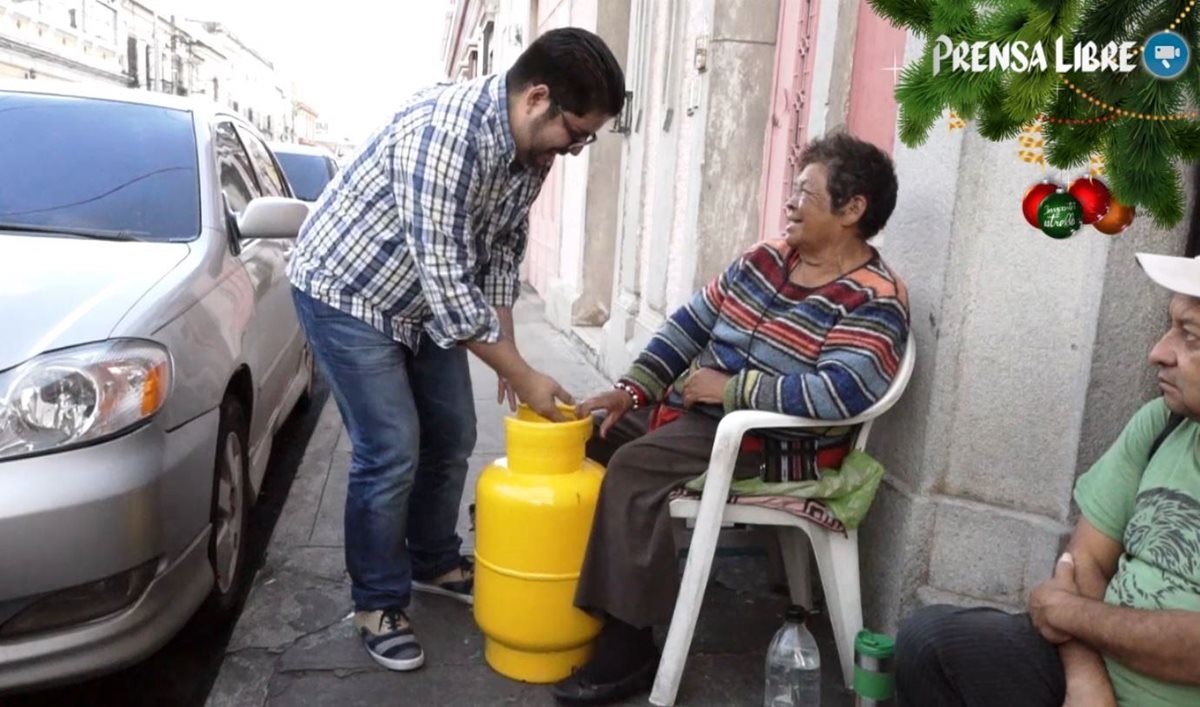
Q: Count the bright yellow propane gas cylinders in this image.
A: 1